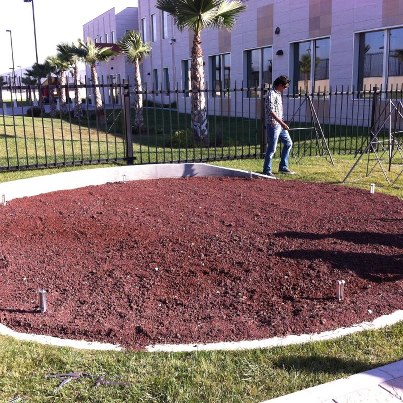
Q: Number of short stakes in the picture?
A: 6